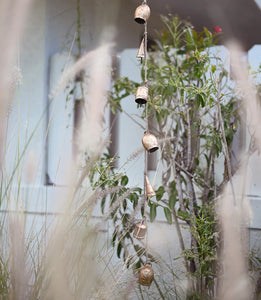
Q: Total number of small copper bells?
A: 7